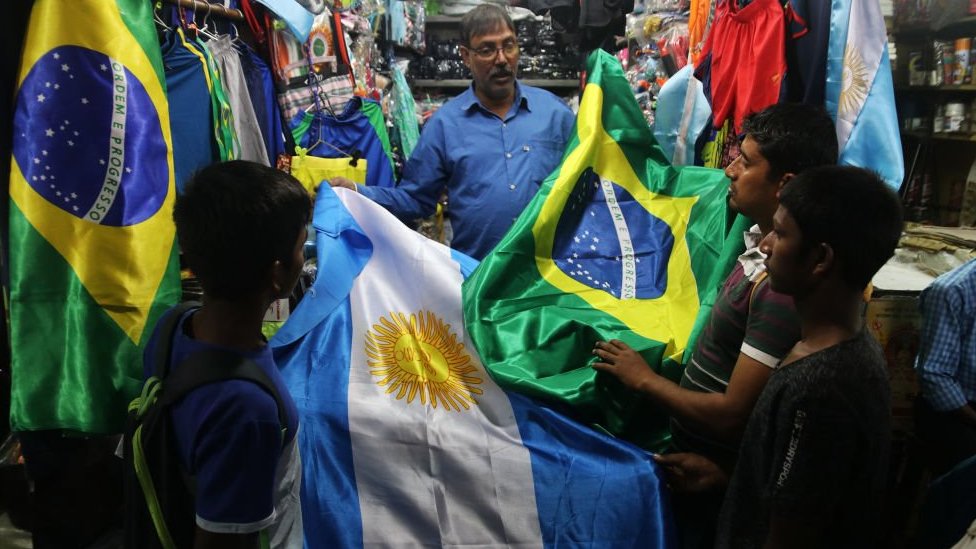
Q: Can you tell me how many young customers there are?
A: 3